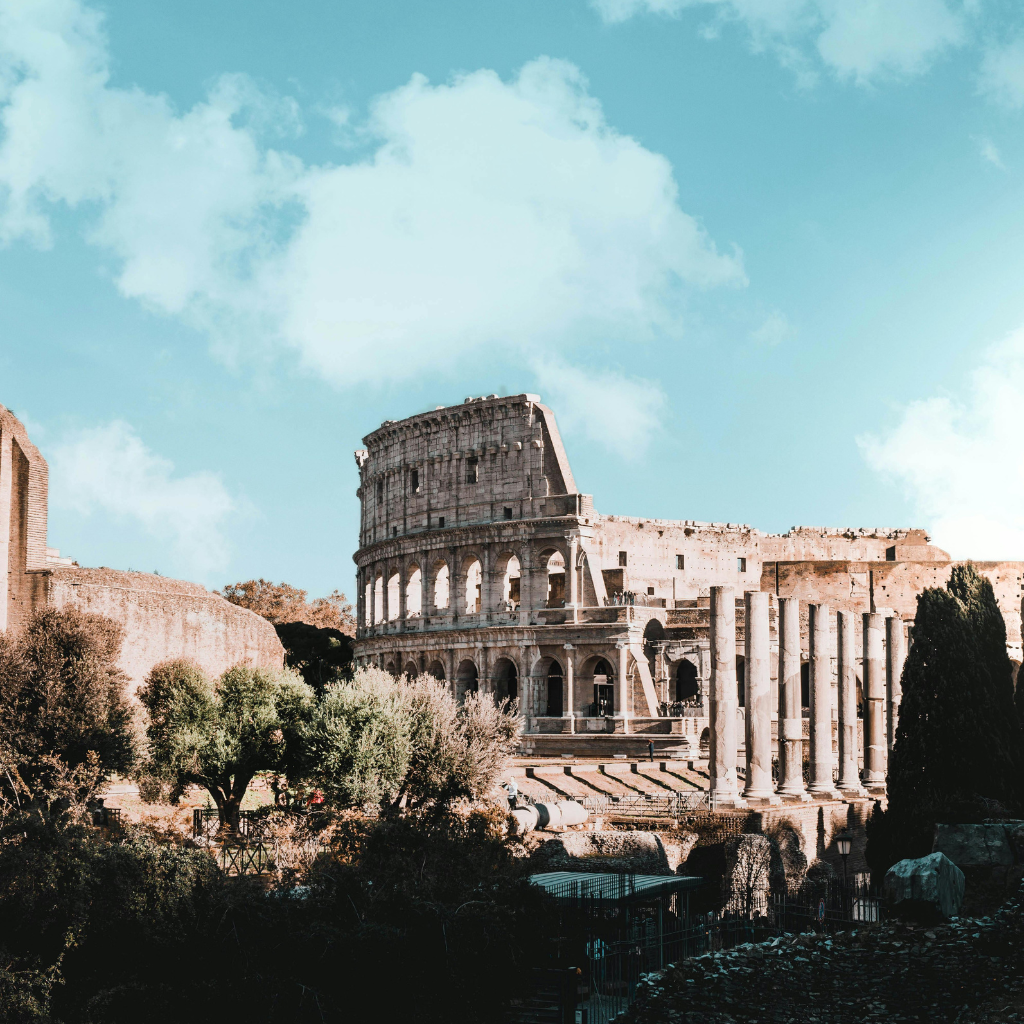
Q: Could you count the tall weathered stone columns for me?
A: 7